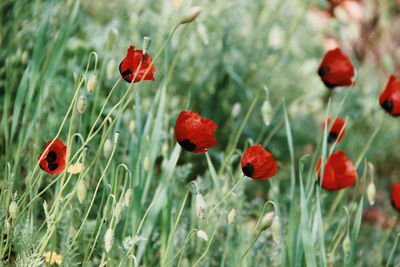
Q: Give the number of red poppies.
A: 9